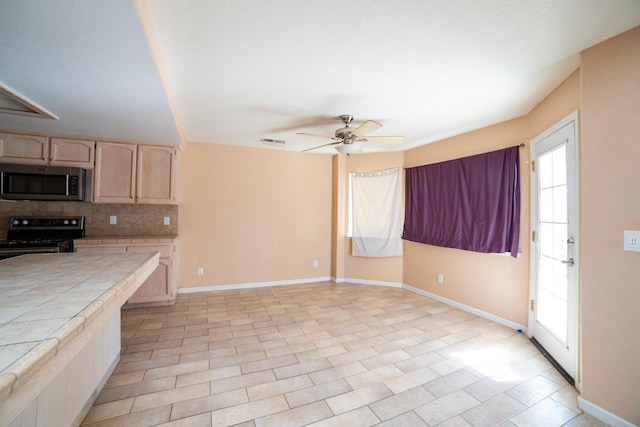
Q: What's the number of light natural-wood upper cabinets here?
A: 4